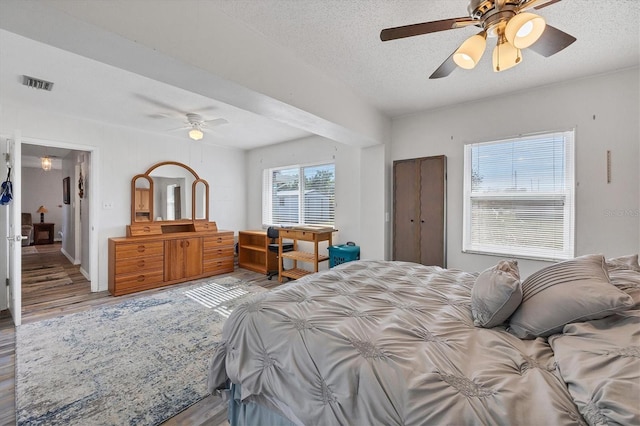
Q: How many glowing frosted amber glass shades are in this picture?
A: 3